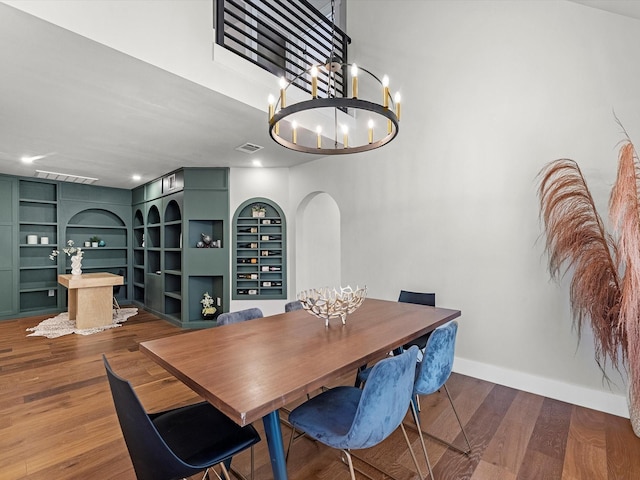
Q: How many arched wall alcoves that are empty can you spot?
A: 1